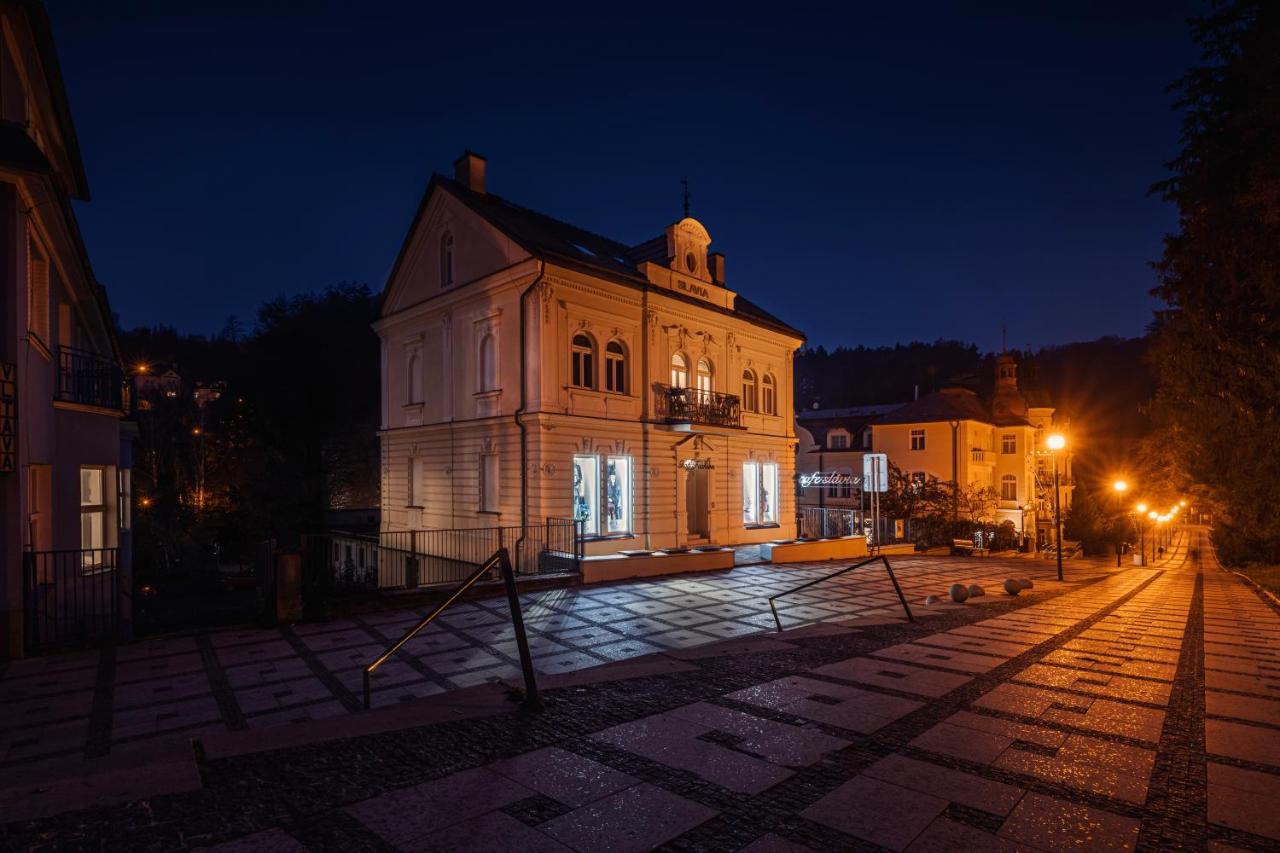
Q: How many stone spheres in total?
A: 5